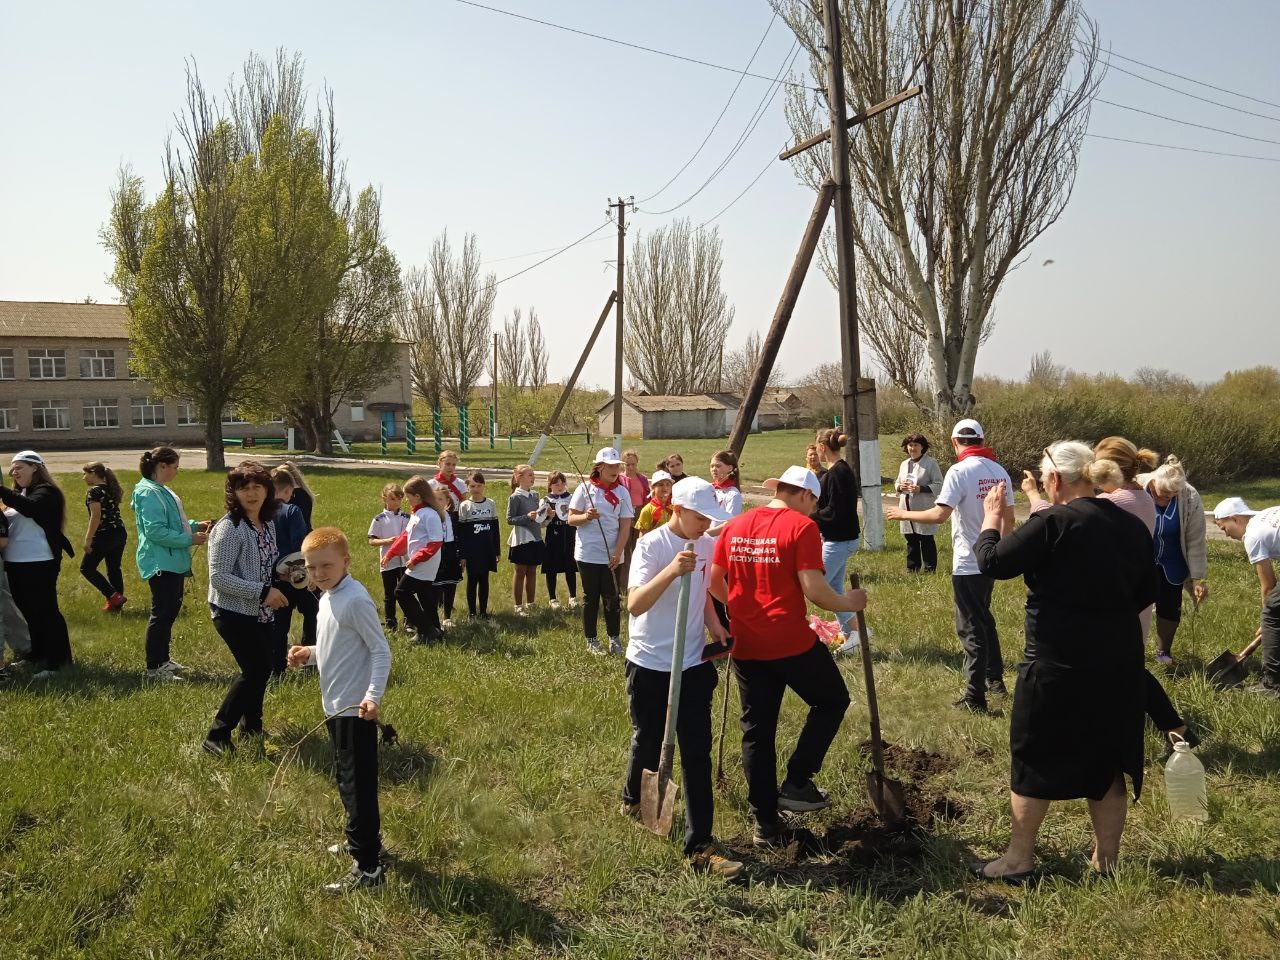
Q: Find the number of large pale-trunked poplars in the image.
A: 1